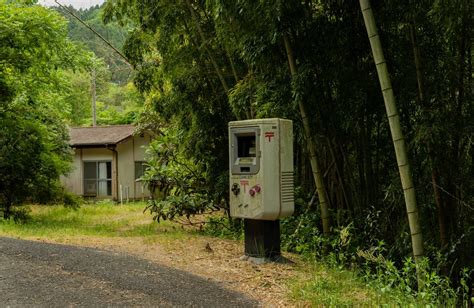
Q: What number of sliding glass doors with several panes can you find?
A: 1